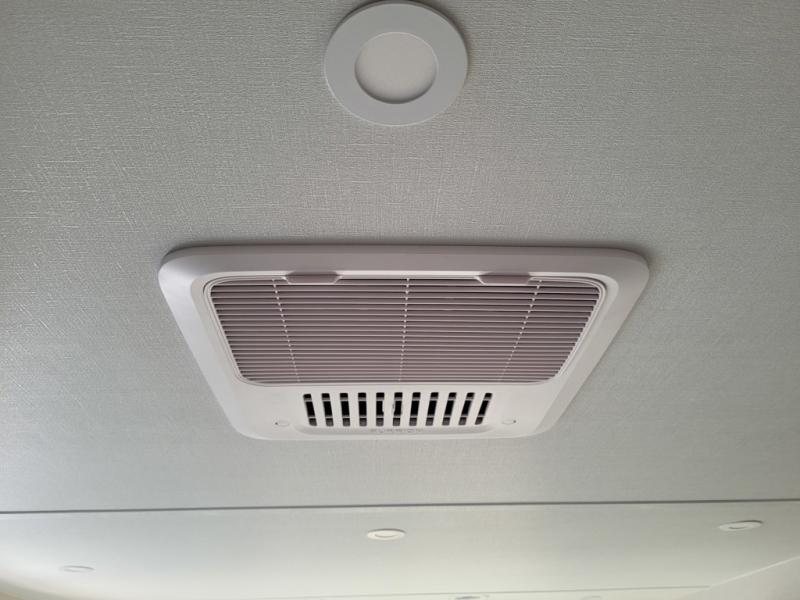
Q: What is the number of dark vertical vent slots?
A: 11